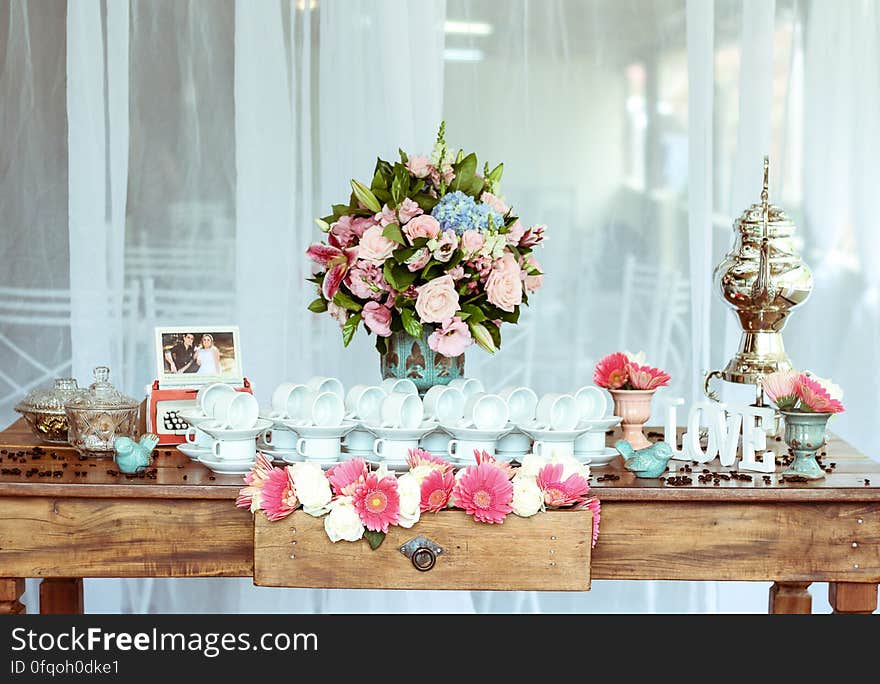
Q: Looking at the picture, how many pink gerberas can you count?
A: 14